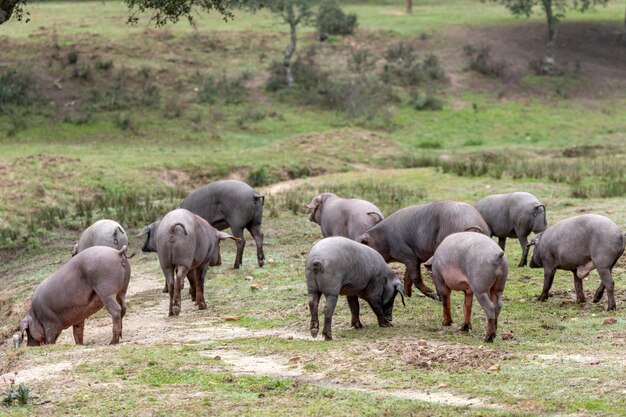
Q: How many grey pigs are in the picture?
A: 10